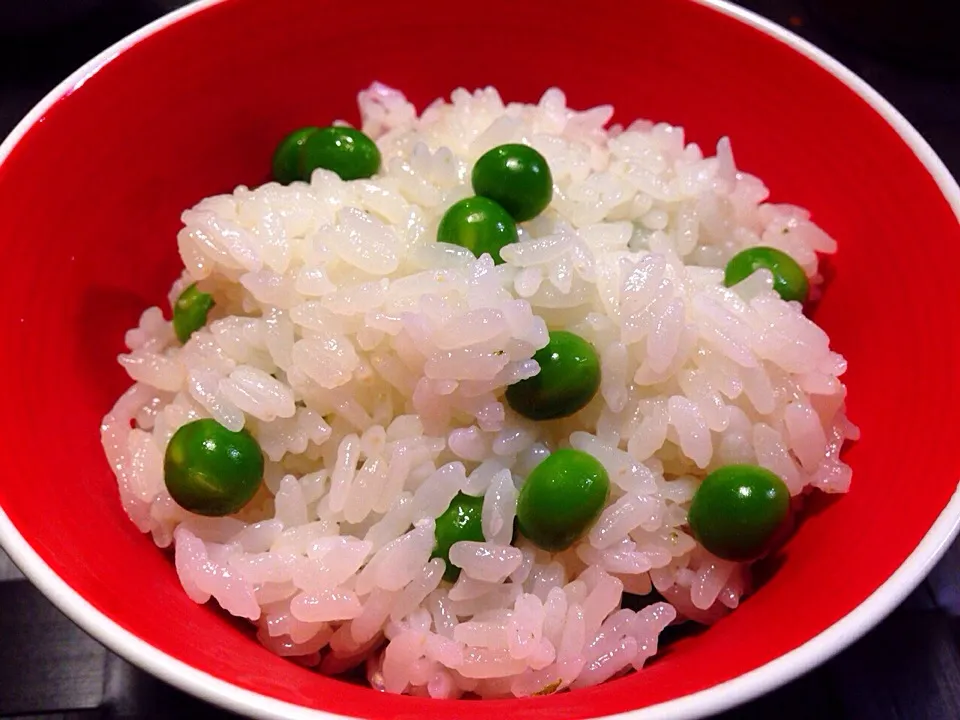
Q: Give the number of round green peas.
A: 11